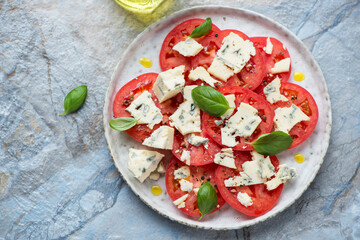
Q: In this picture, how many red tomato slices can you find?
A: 9